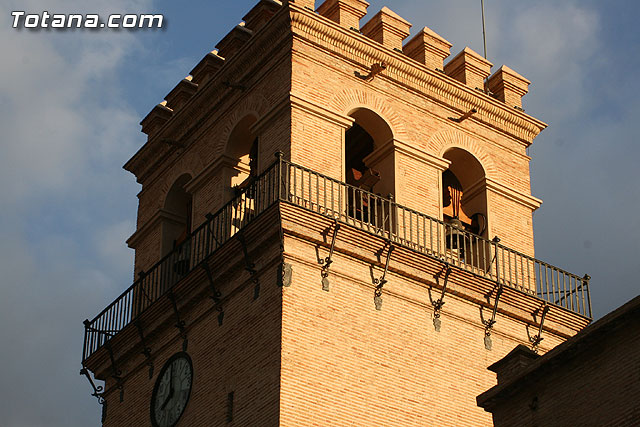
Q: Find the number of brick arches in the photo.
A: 4